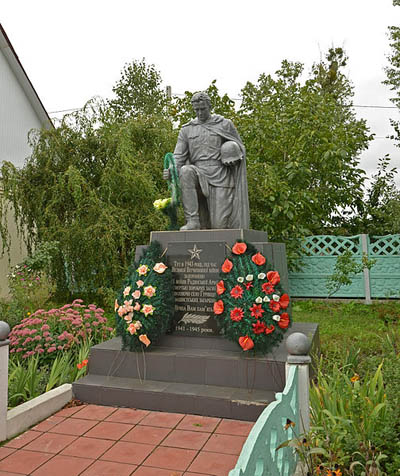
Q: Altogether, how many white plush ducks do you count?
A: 0